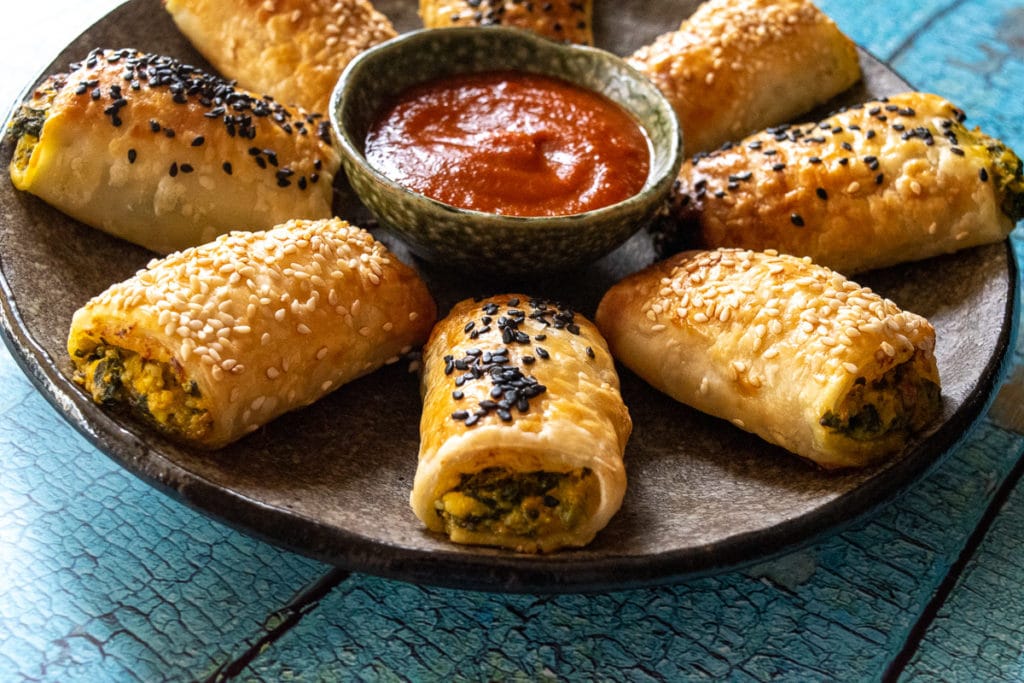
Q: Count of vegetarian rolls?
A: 8